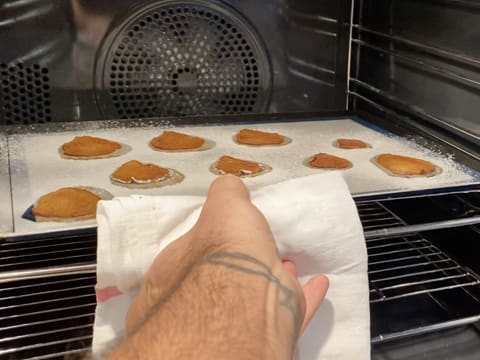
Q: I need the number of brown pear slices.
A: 9